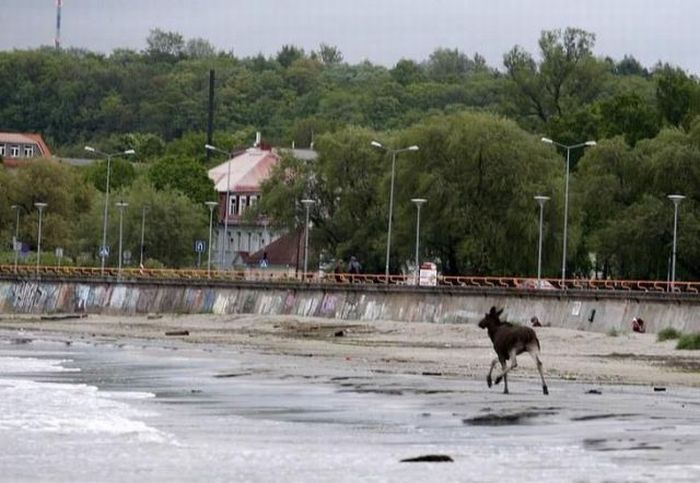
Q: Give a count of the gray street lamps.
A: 13